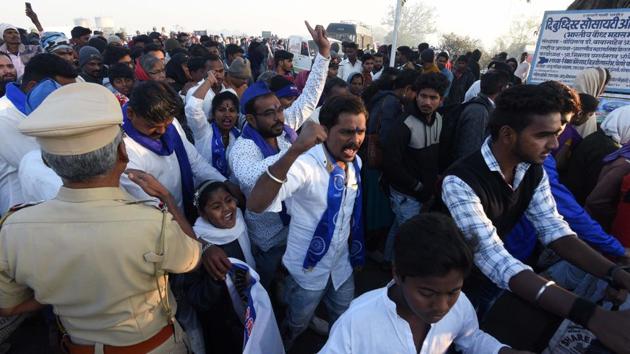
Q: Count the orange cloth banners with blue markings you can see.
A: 0